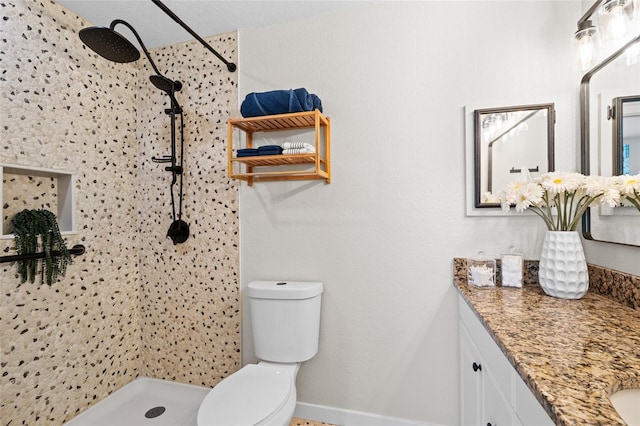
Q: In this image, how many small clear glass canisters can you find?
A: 2